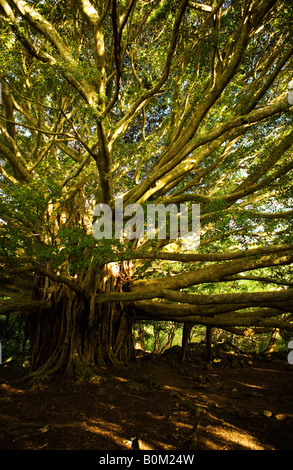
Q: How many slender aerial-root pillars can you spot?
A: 2